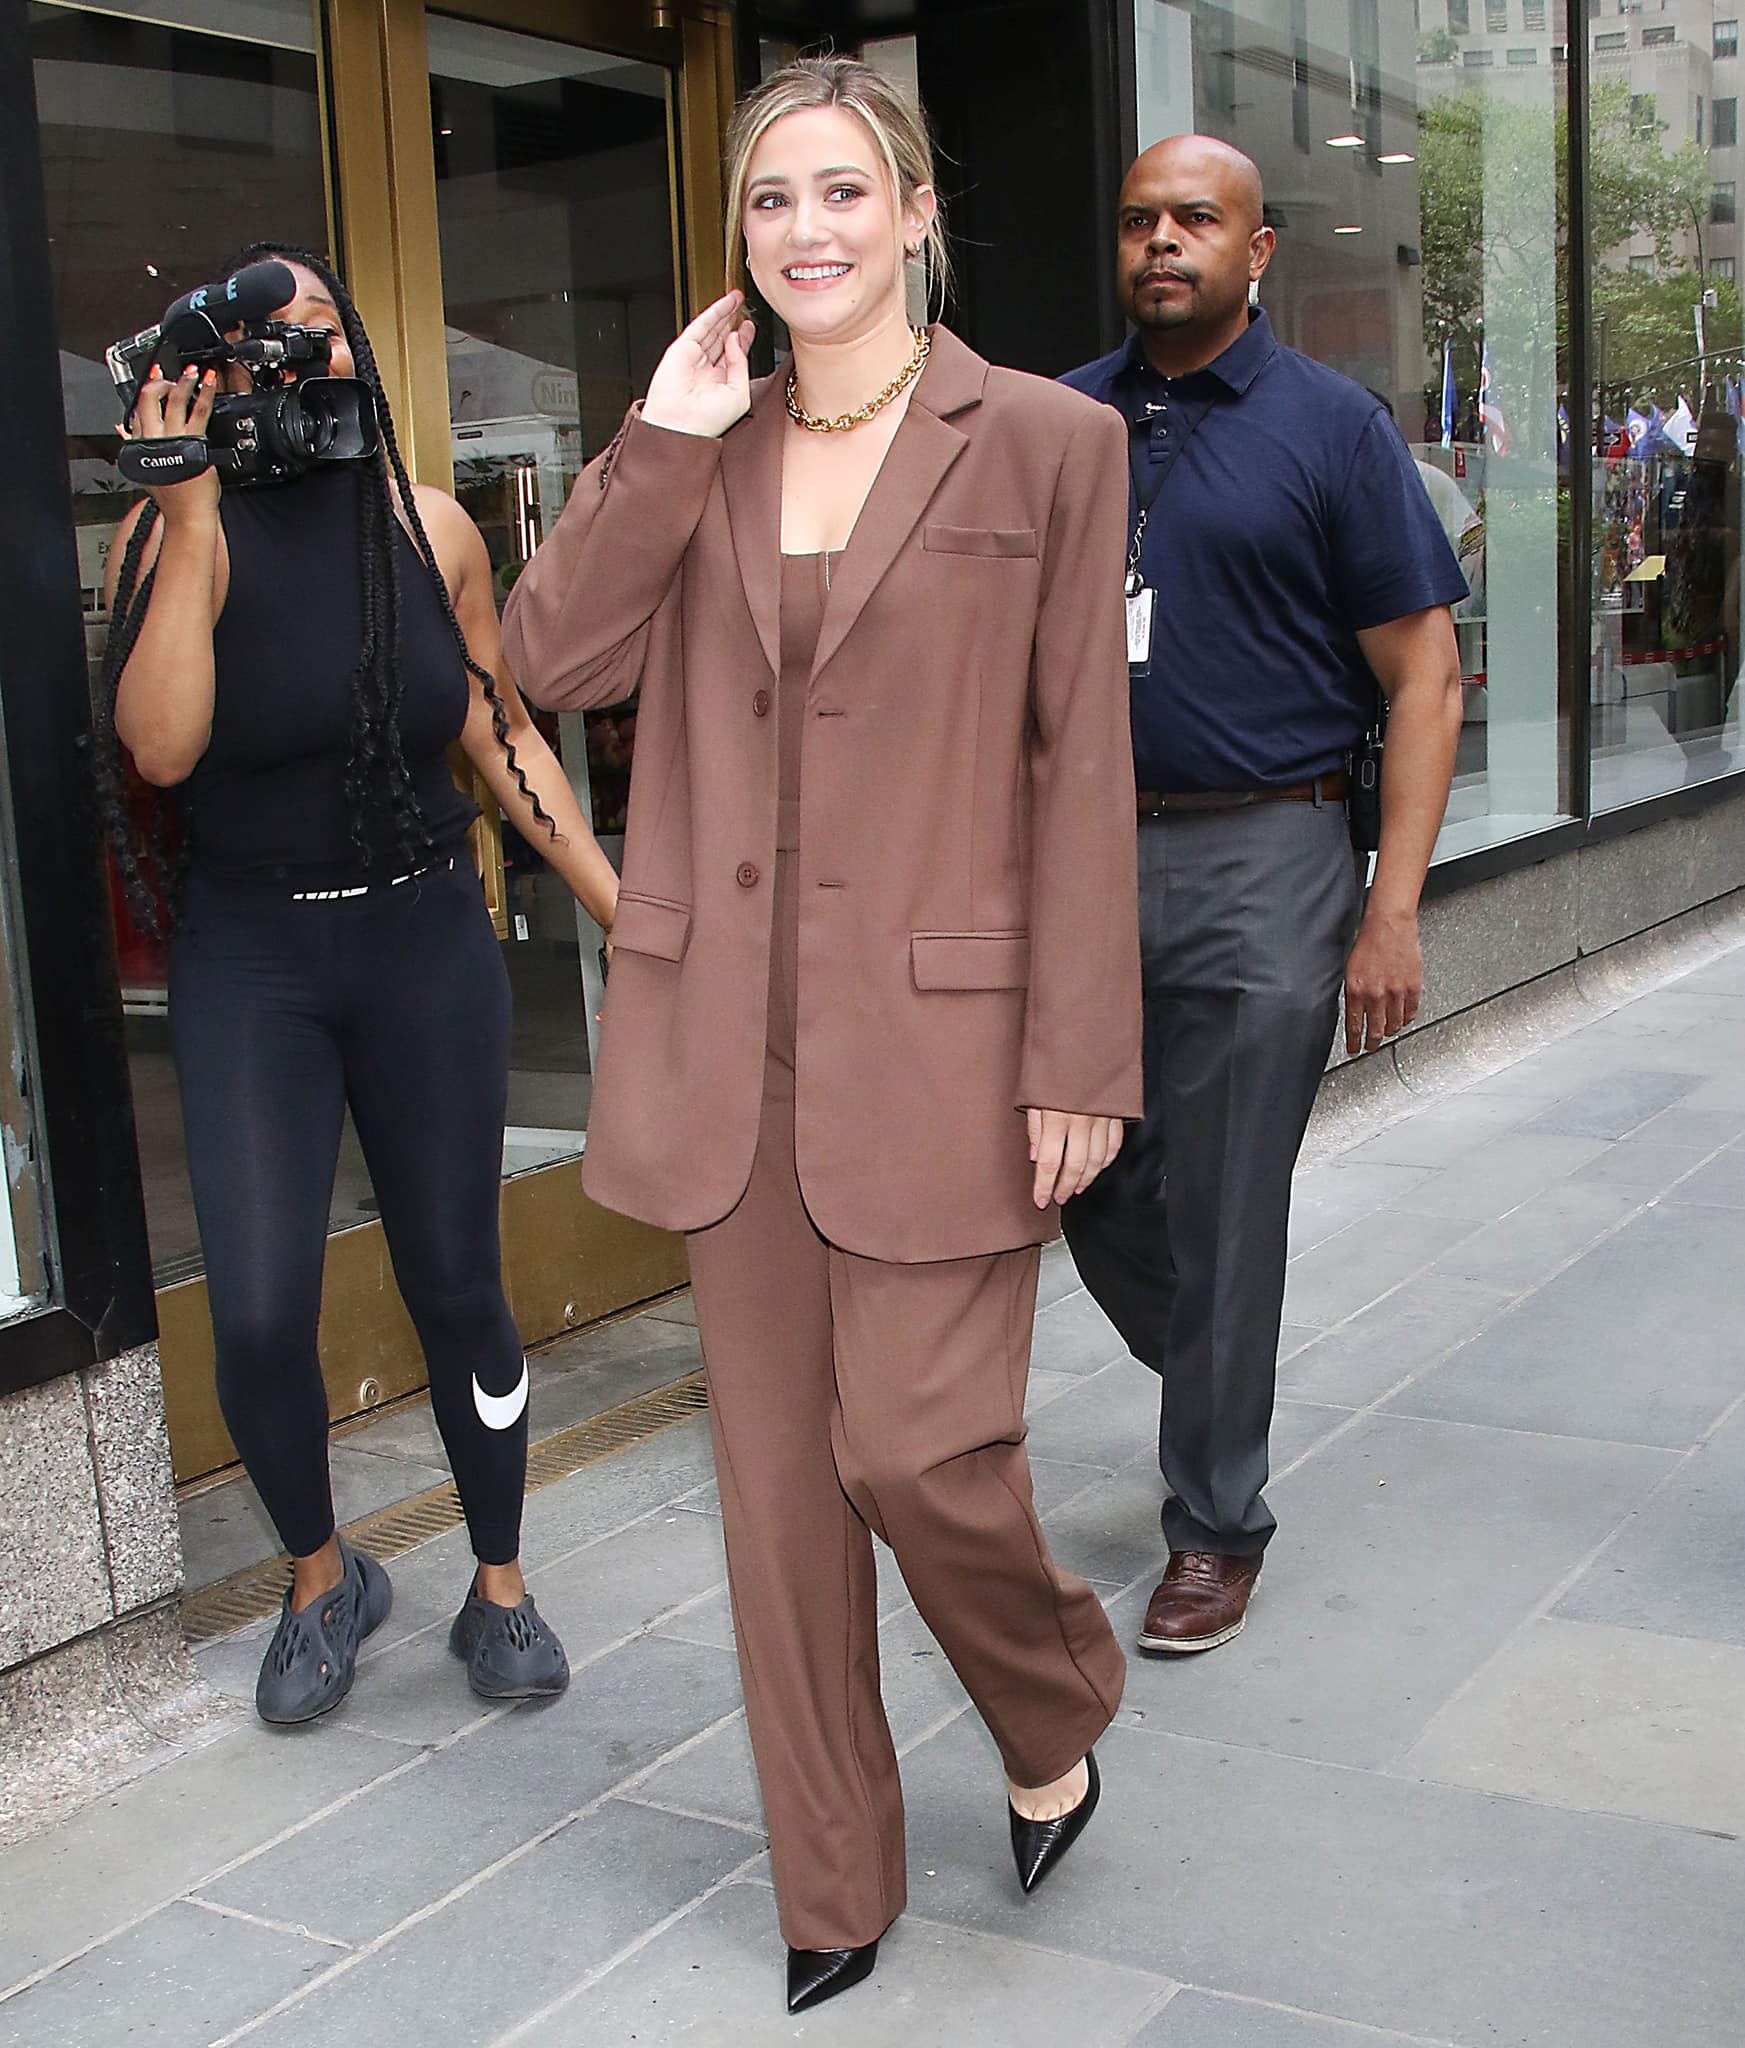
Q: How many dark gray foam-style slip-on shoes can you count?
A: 2